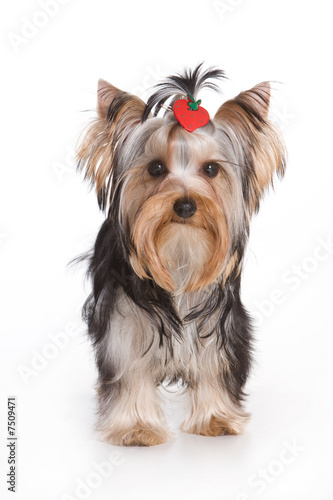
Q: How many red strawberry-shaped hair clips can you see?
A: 1